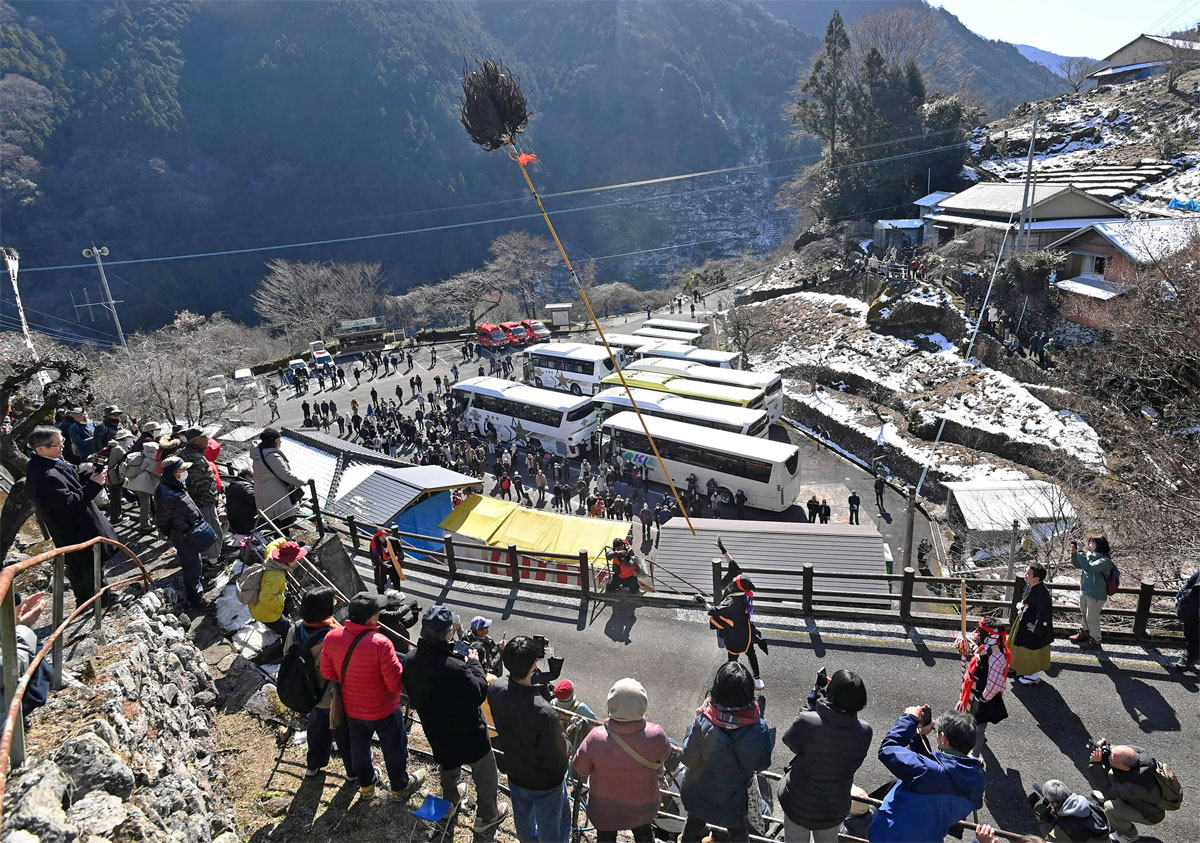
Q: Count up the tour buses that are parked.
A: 10